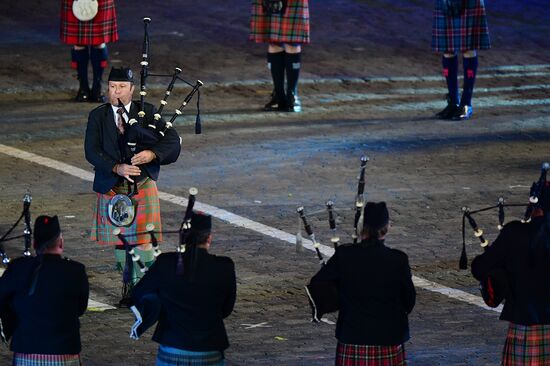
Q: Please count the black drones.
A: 14